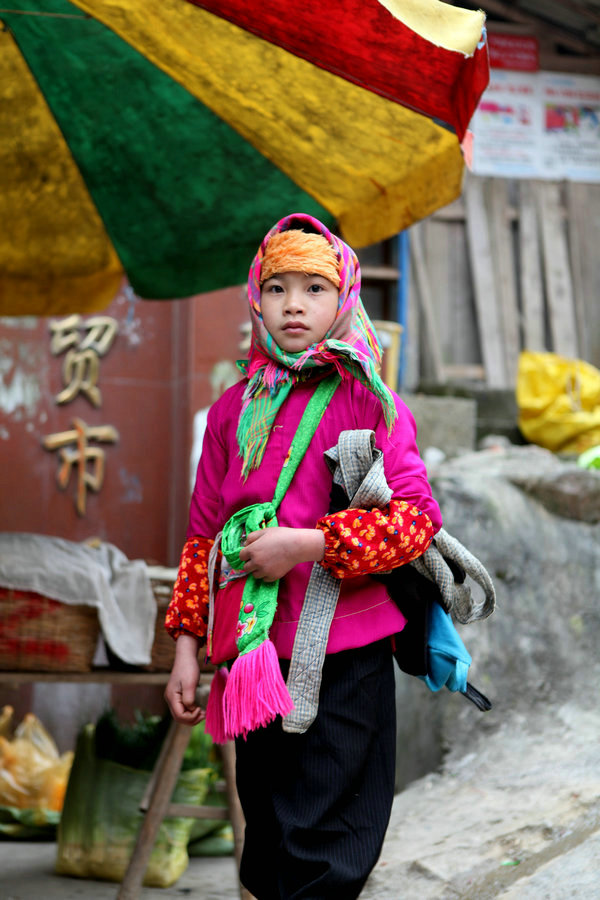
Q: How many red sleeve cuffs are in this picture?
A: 2